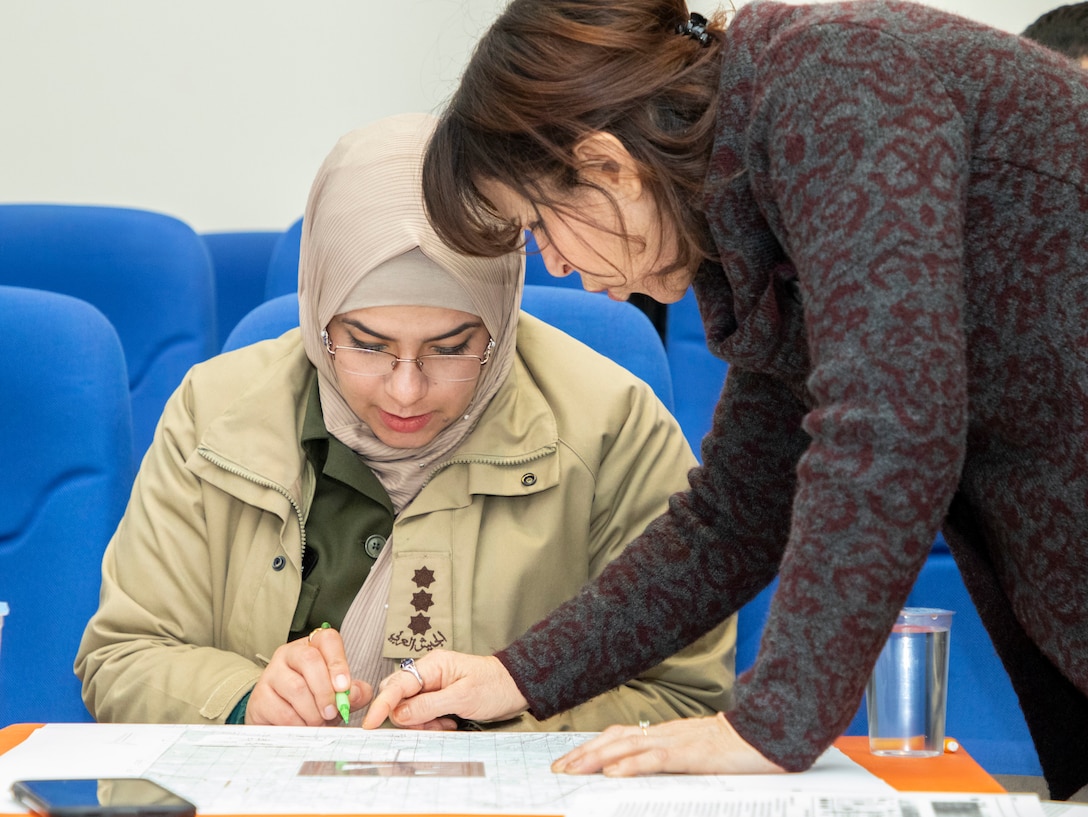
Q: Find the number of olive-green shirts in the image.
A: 1